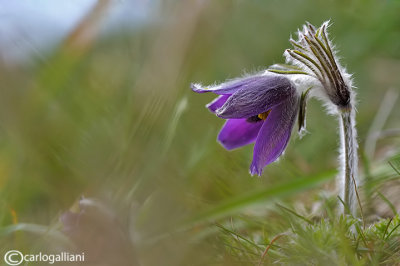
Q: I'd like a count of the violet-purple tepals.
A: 5